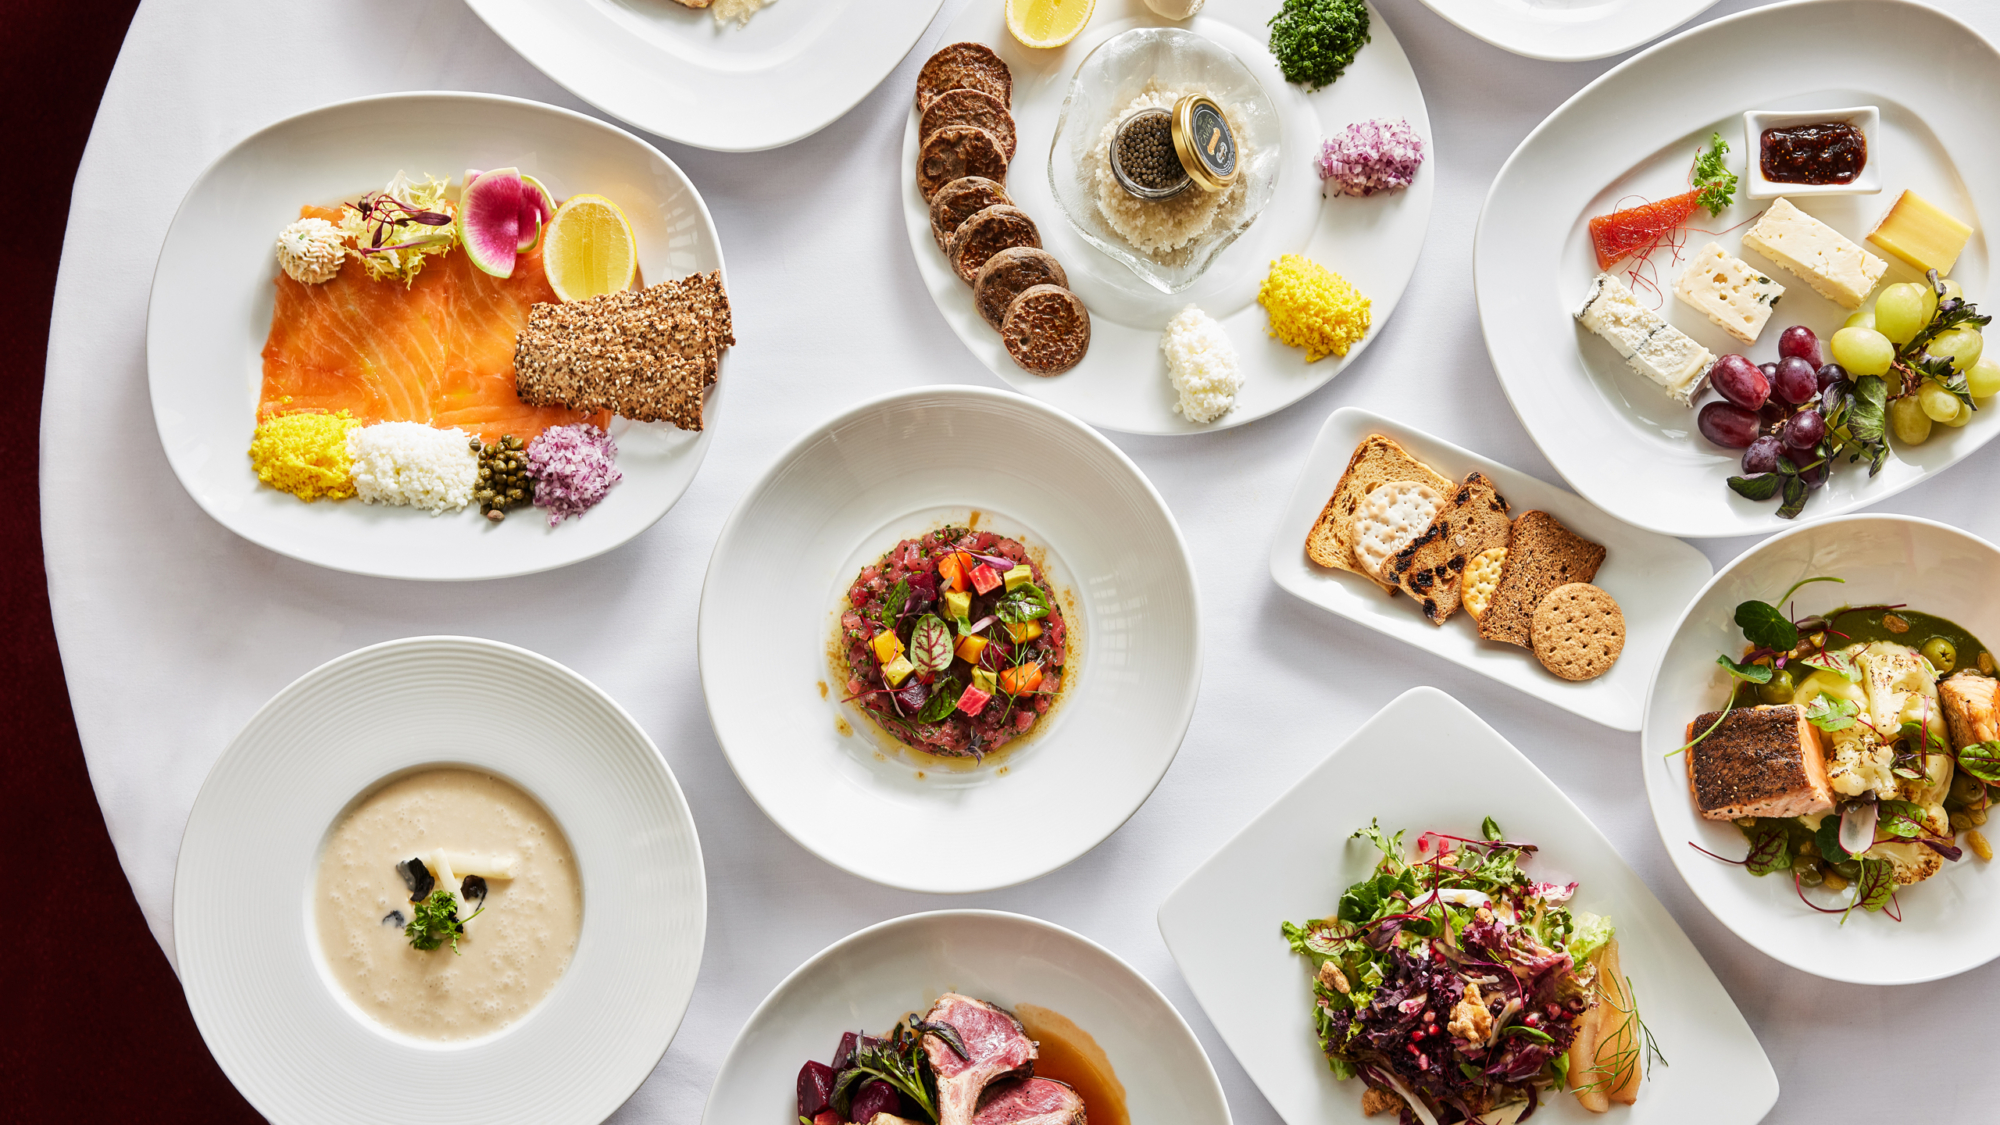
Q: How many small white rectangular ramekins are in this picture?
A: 1